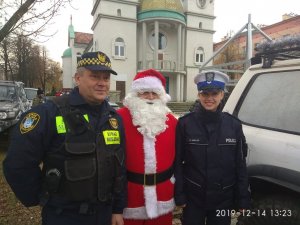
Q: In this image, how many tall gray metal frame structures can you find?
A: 1